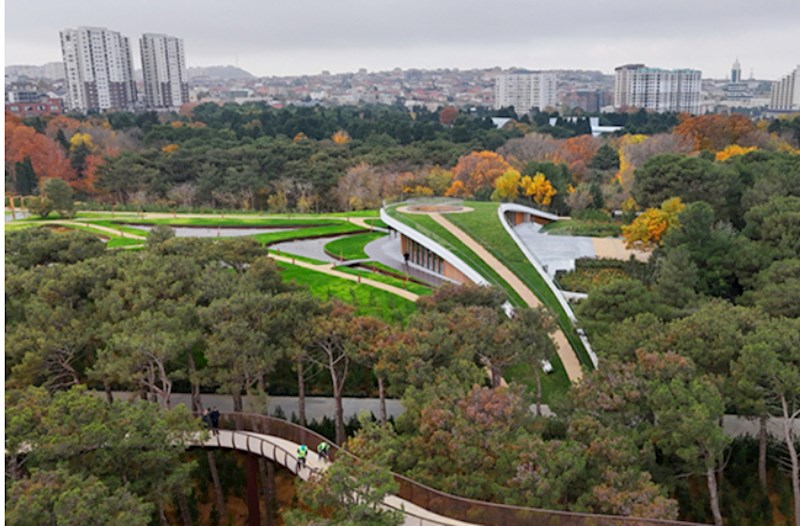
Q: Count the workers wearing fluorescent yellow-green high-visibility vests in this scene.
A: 2